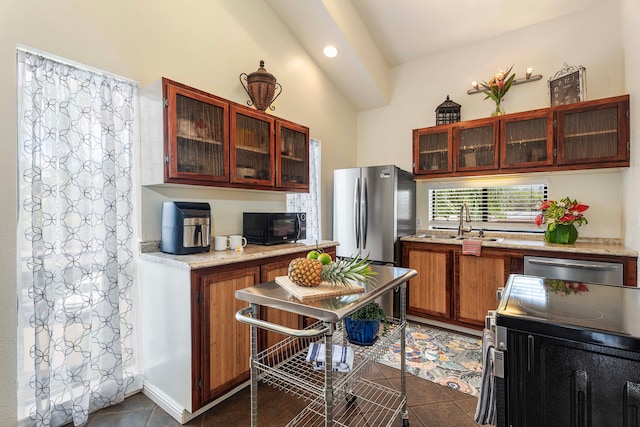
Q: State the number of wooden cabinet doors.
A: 11